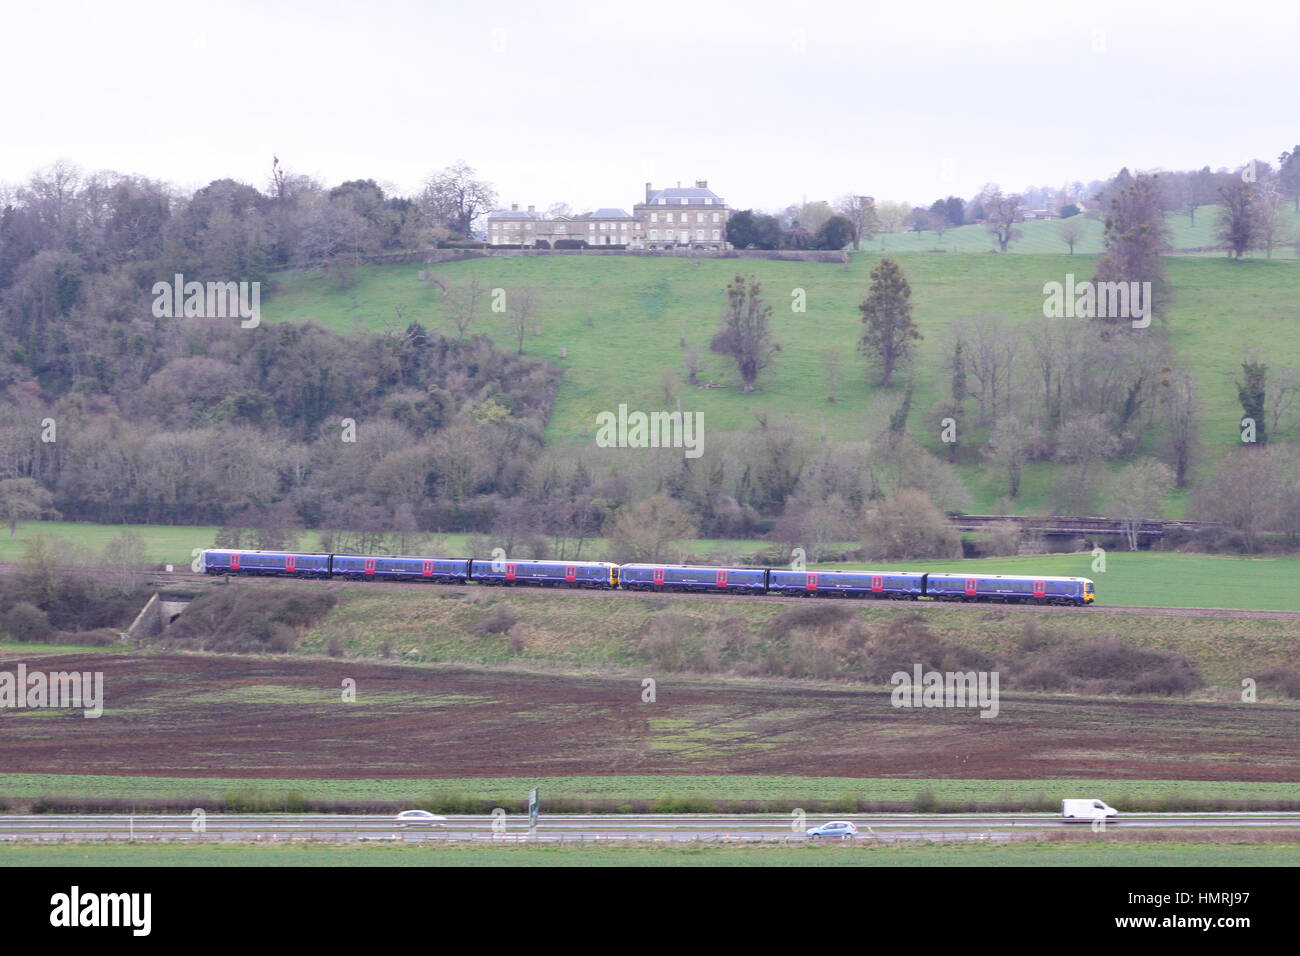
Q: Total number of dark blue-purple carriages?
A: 6